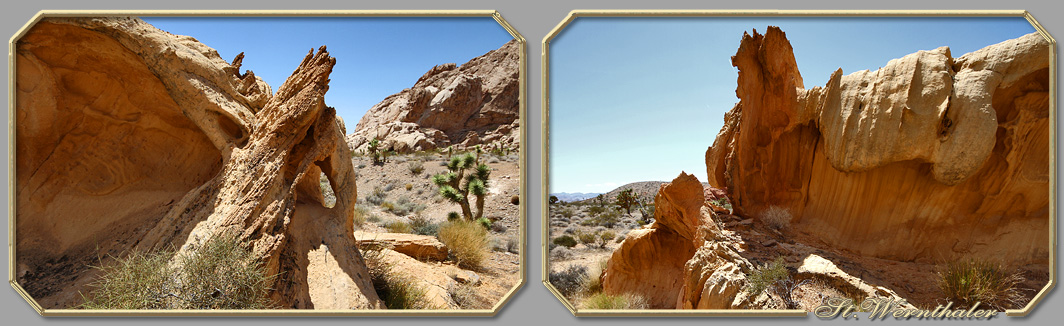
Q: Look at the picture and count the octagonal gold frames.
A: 2